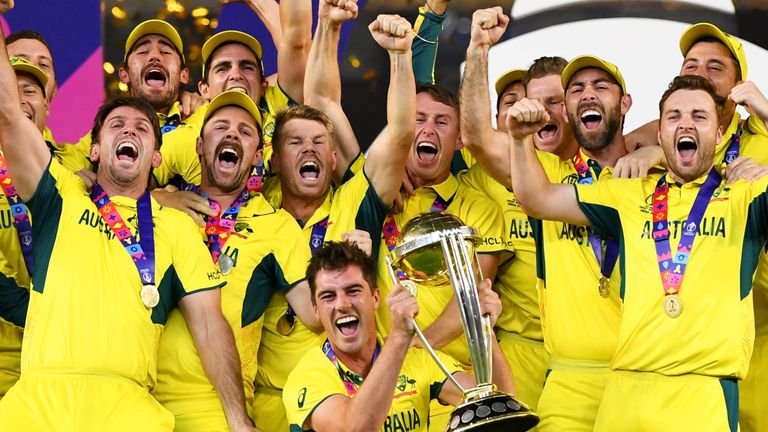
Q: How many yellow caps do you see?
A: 7